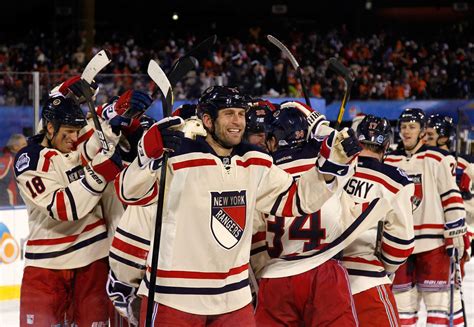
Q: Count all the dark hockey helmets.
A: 7